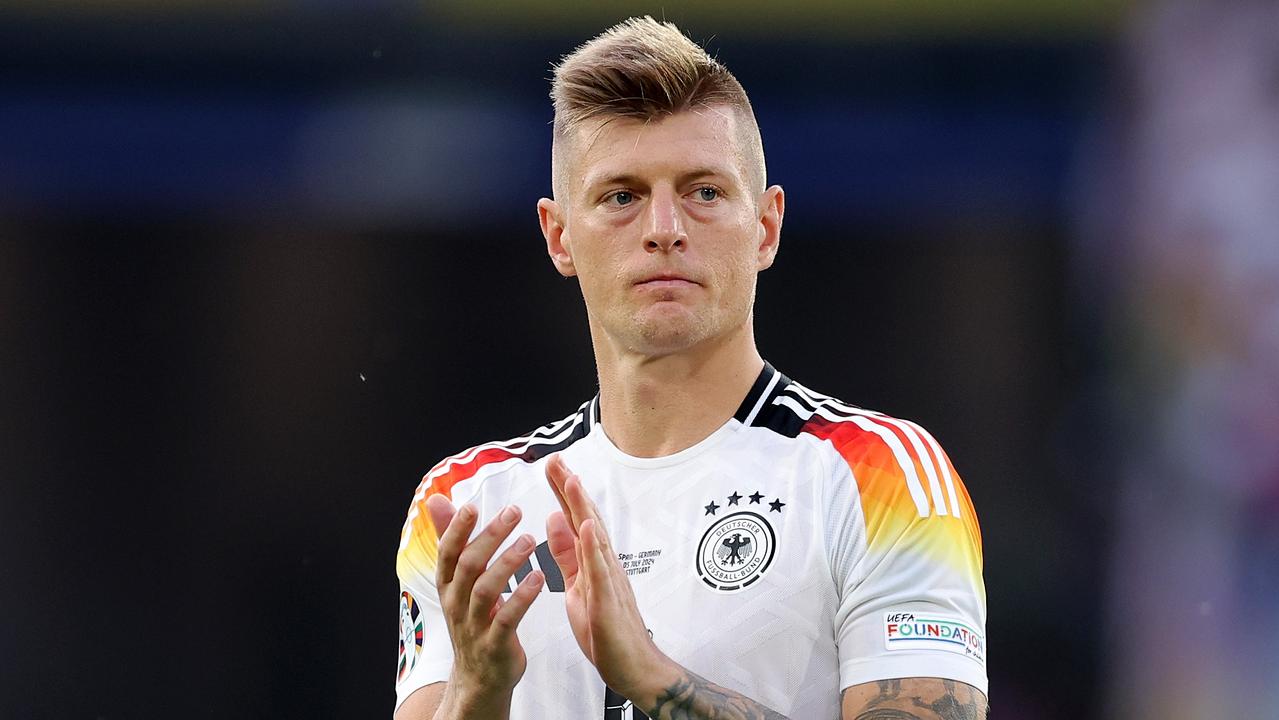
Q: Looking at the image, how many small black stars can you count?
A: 4